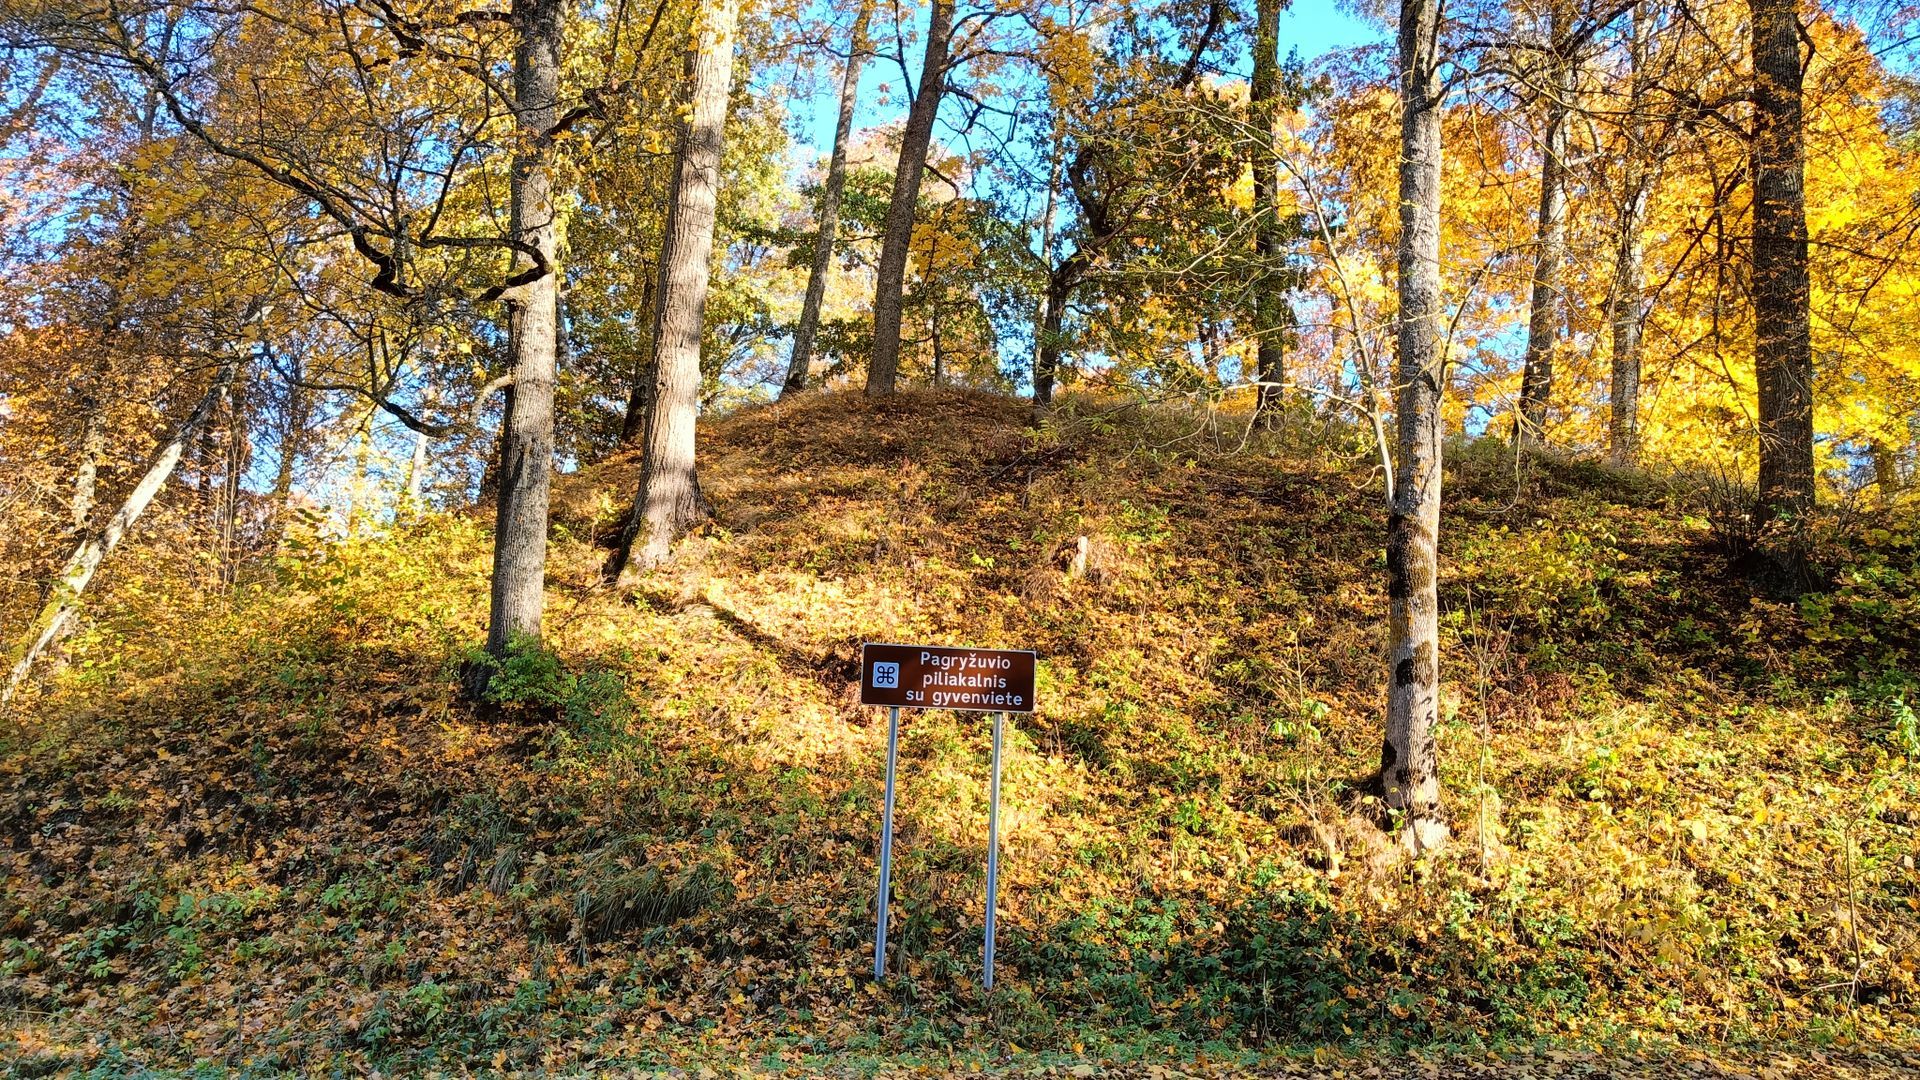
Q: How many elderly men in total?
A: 0